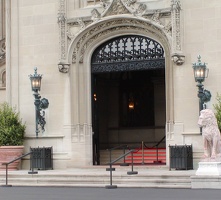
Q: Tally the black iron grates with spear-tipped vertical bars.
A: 2